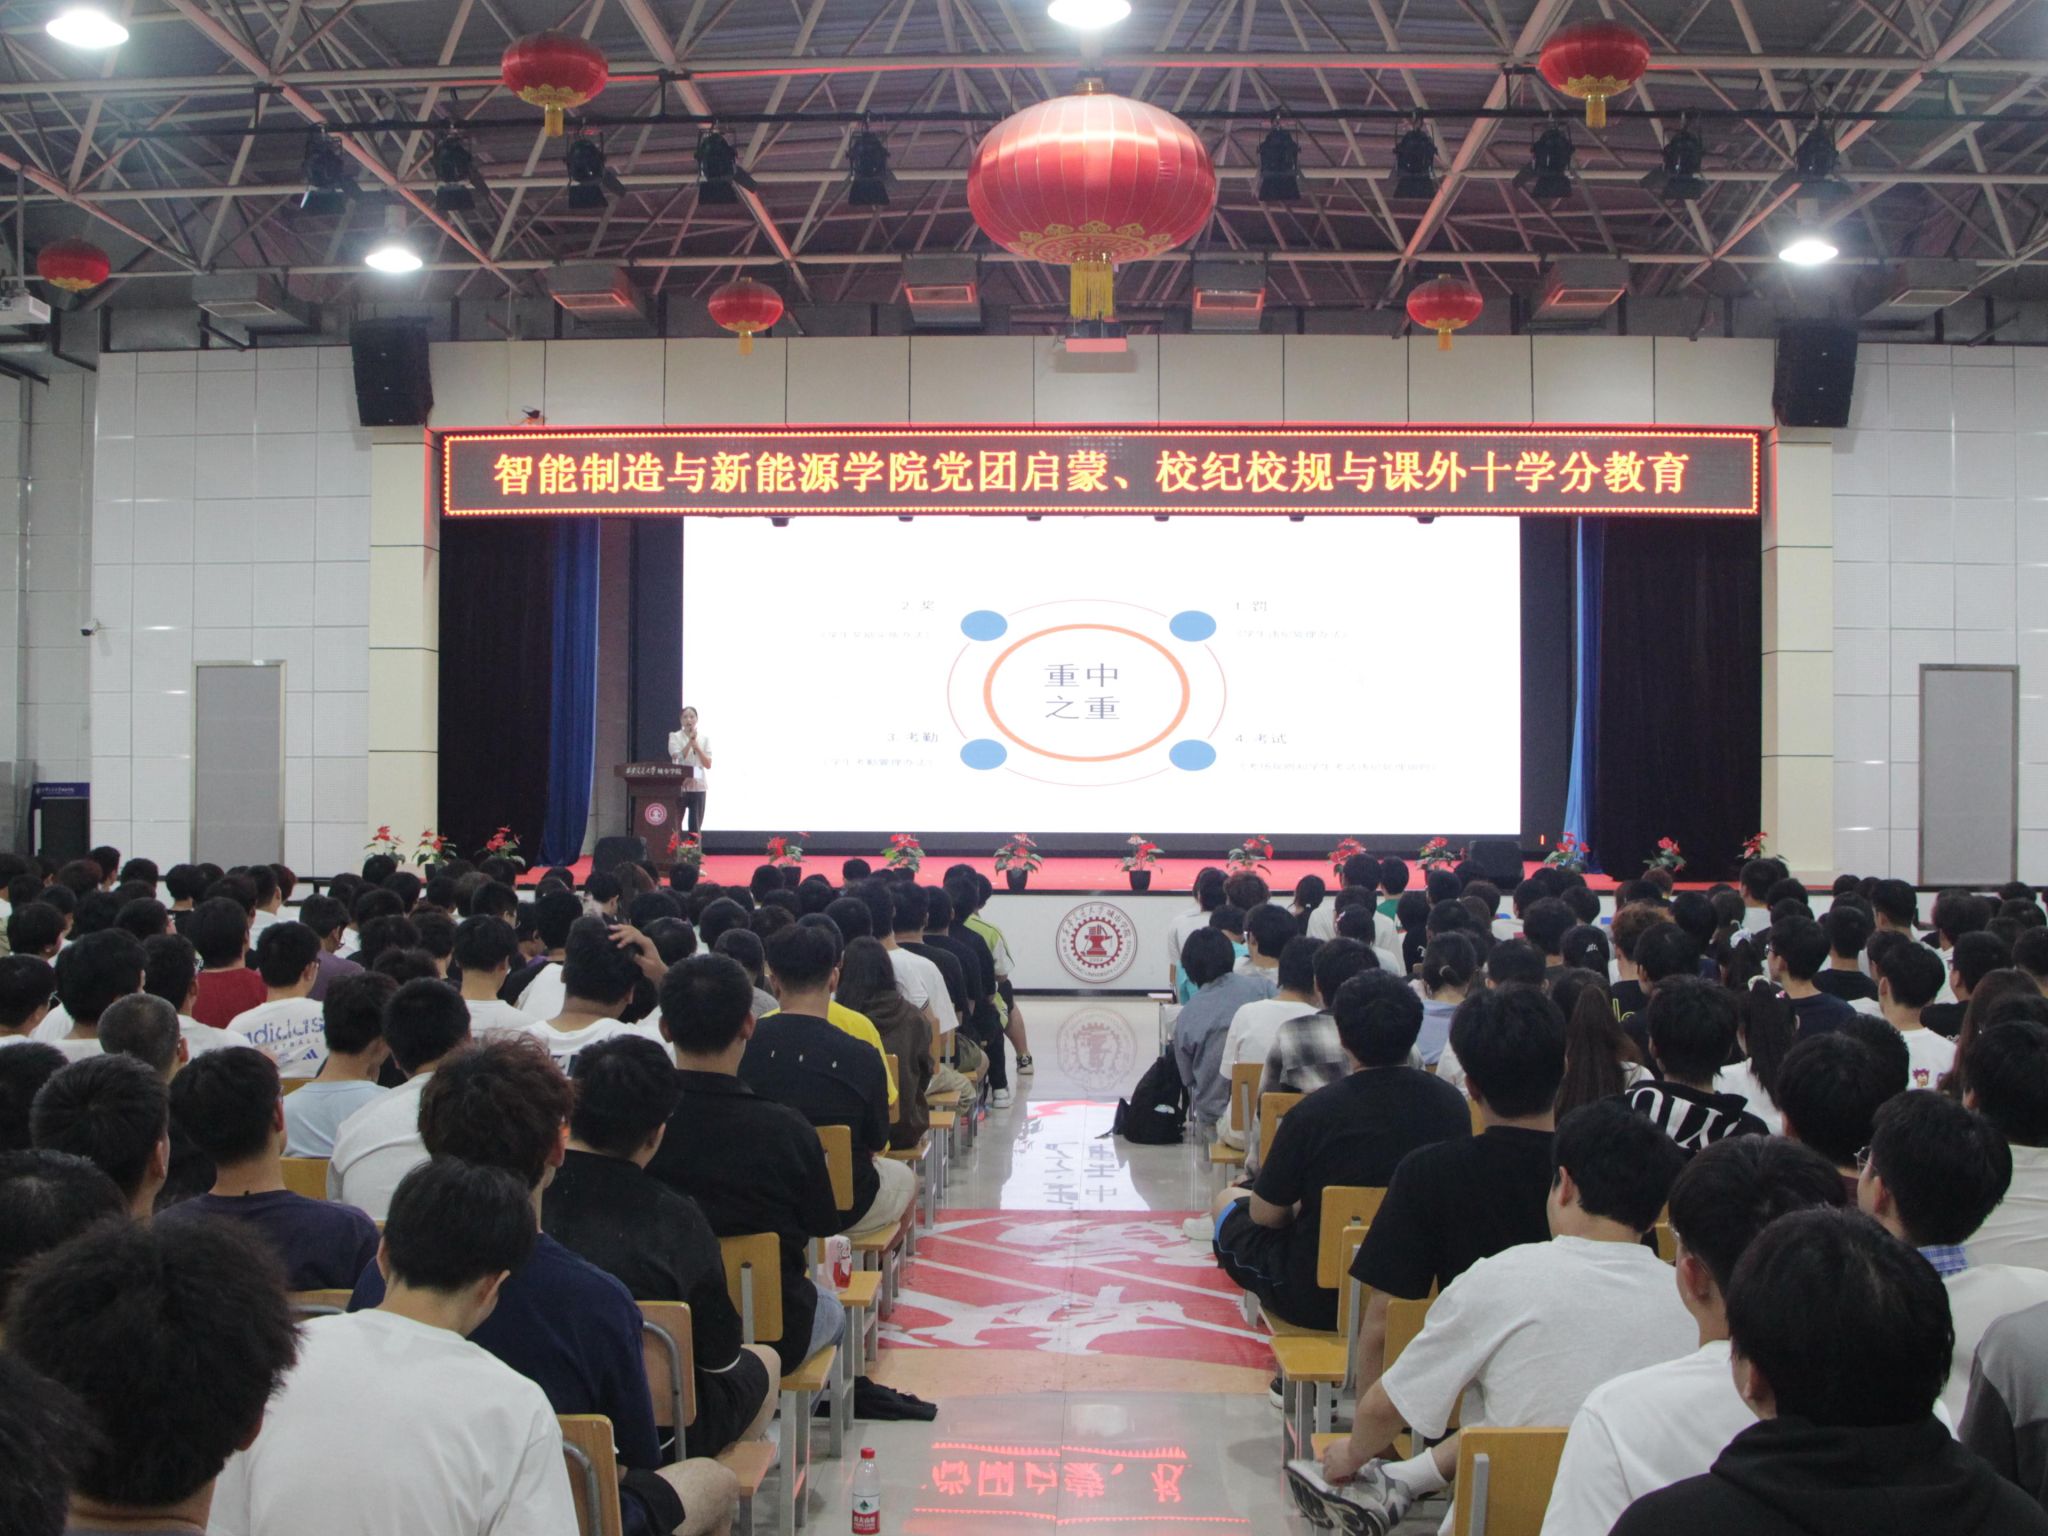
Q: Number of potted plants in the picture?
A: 14